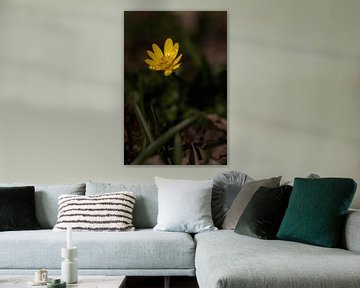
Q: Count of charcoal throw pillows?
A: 2